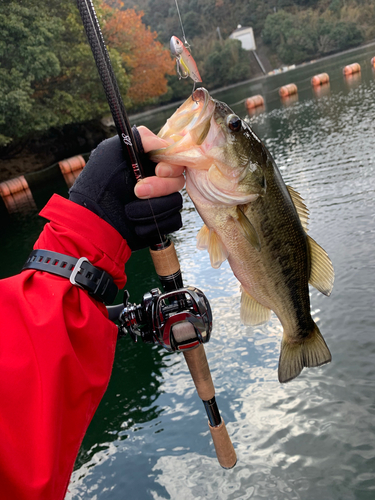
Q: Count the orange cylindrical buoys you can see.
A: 7